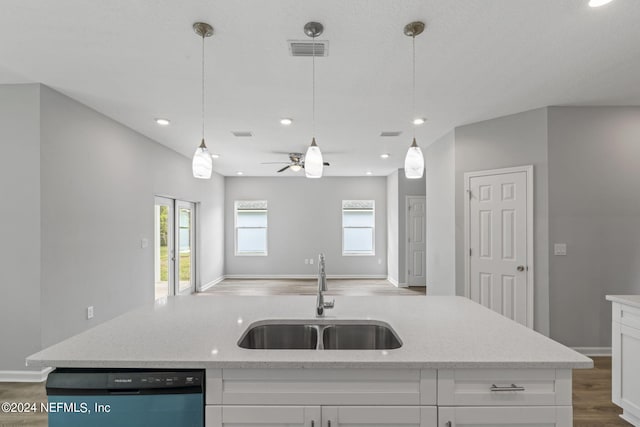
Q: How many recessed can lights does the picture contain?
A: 8